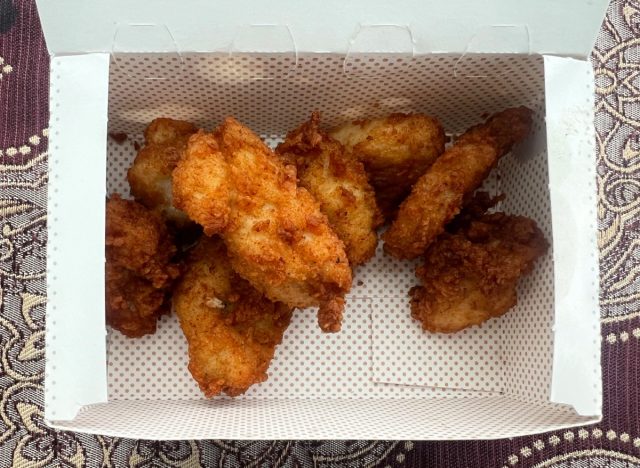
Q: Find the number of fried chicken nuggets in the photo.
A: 8